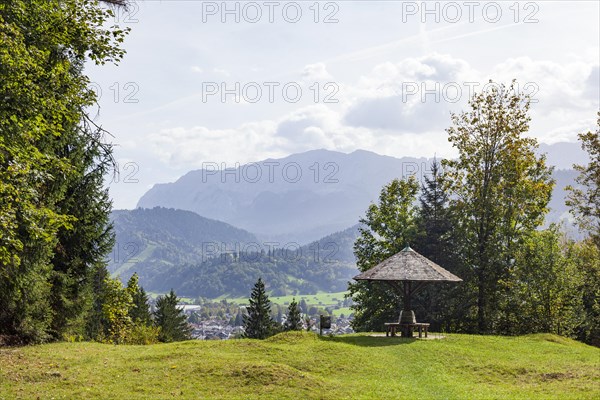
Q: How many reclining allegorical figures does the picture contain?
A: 0